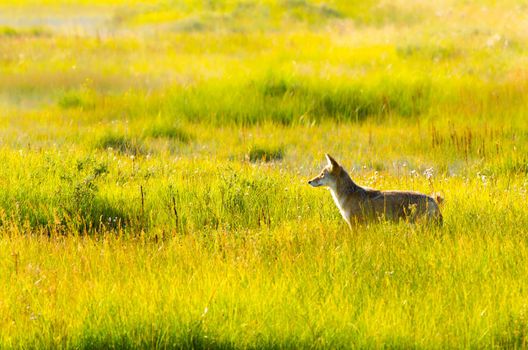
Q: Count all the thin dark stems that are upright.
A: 2